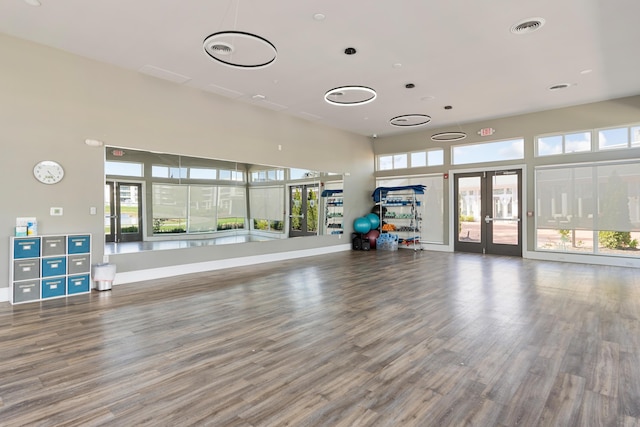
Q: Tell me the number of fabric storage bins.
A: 9